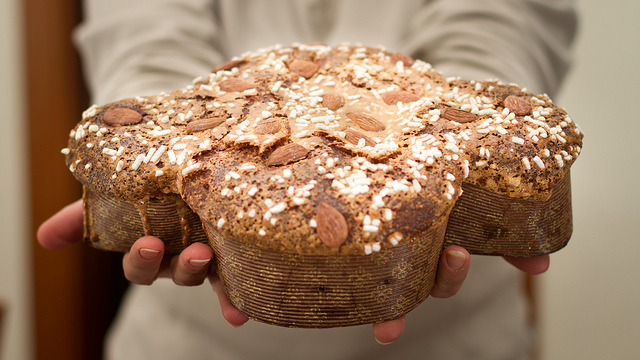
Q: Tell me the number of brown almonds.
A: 15